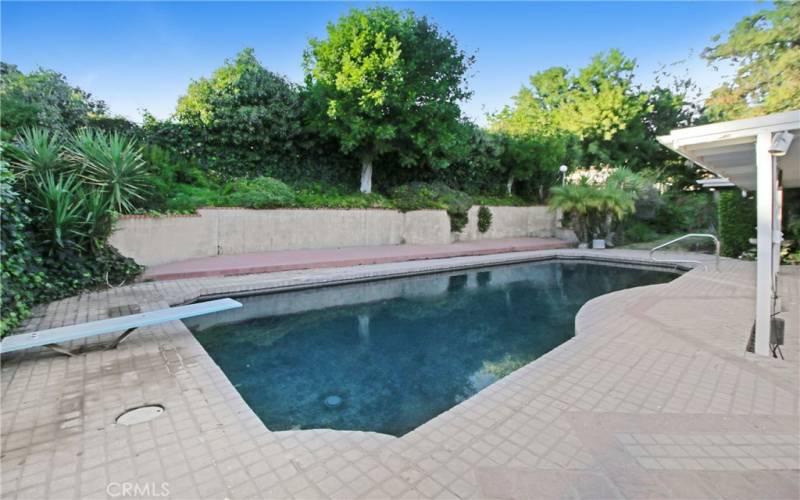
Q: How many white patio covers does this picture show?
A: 1